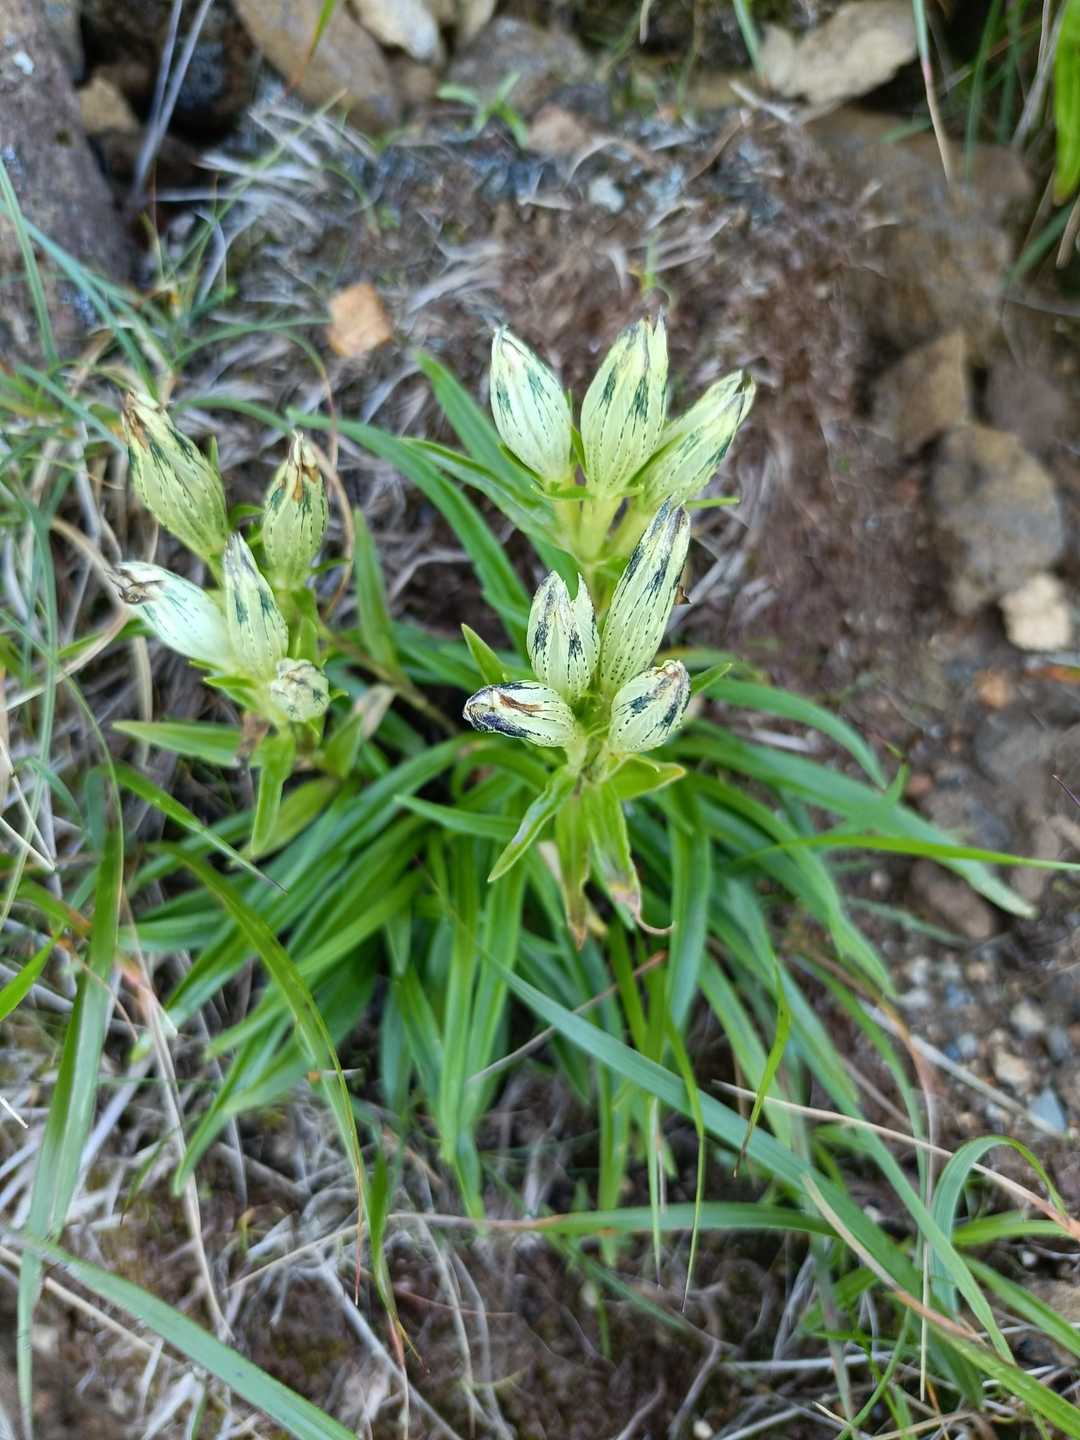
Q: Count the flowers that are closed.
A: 12